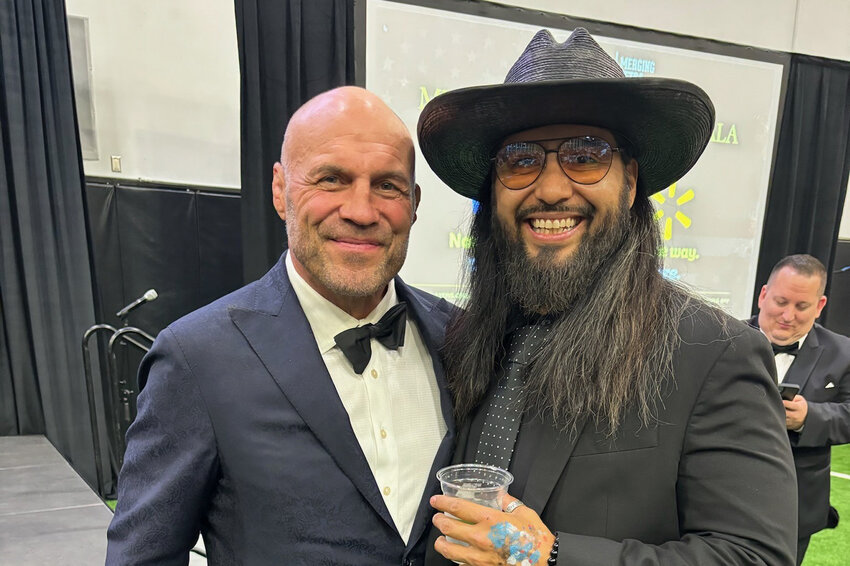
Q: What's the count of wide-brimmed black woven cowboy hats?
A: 1